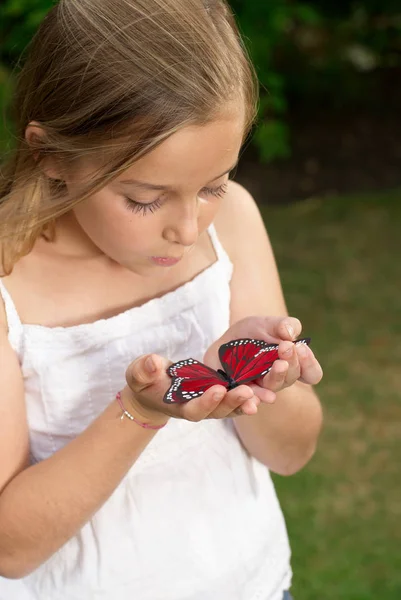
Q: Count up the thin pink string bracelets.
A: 1